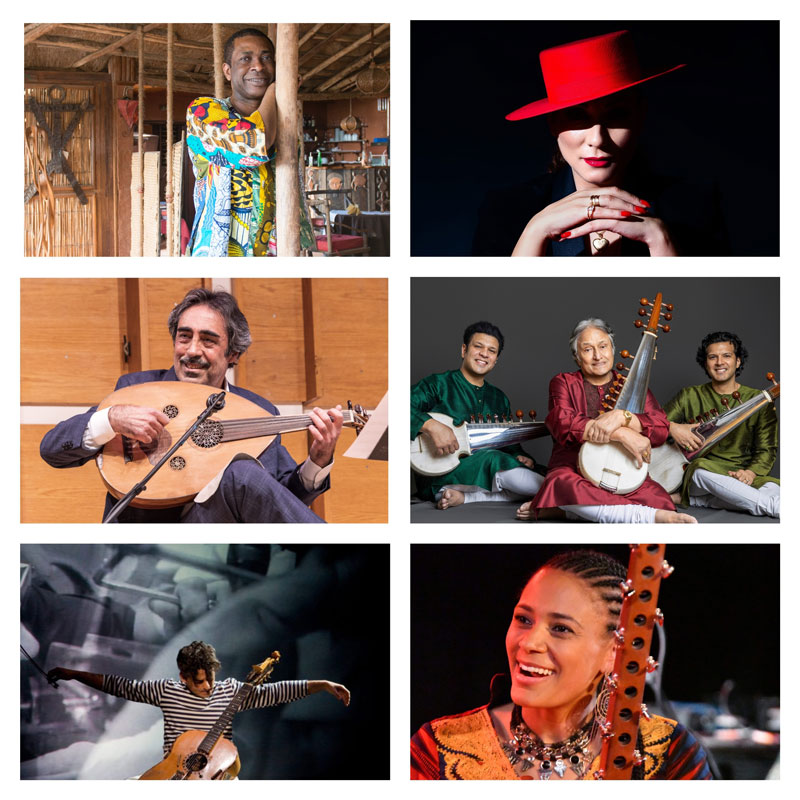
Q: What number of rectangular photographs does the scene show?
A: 6